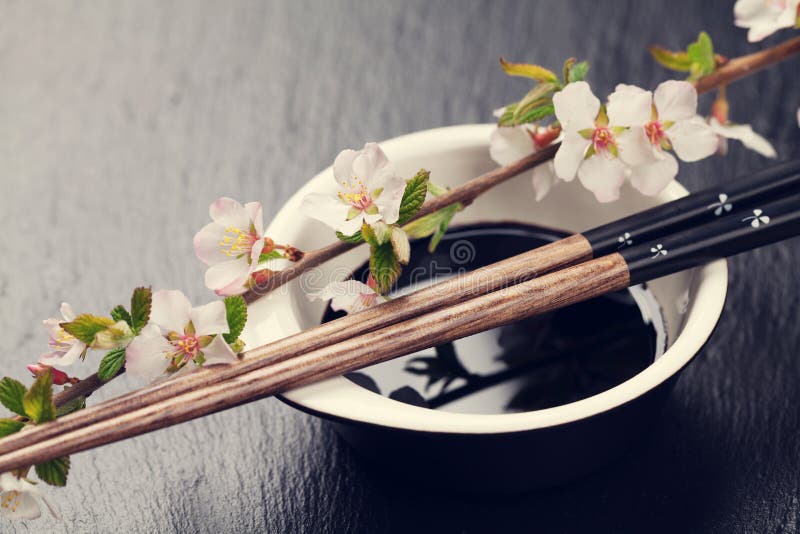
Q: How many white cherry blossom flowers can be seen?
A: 11